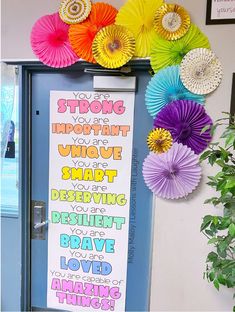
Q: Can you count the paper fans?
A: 12